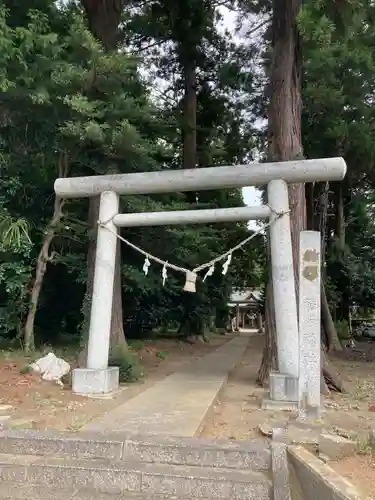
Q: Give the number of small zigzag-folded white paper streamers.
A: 4